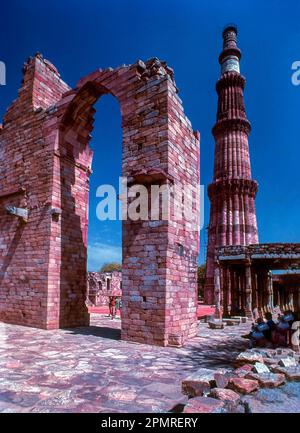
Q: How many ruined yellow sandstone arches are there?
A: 0